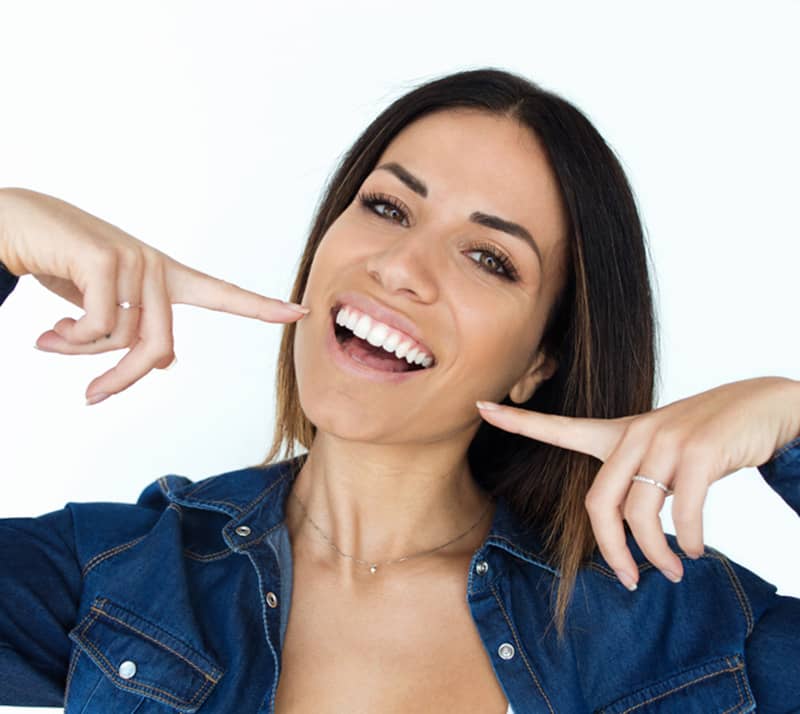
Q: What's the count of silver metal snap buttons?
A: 5